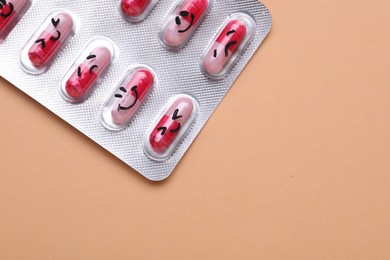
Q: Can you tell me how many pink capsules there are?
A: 8